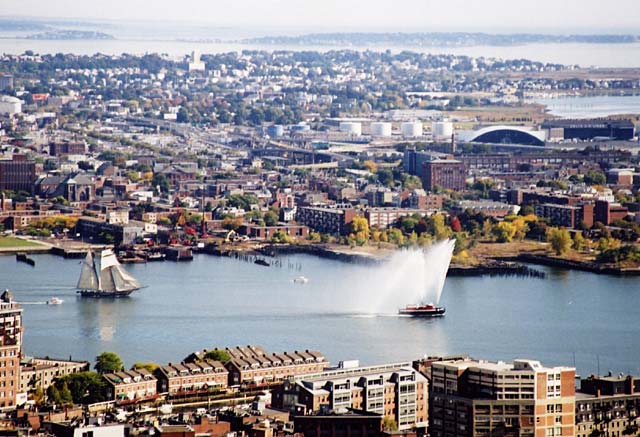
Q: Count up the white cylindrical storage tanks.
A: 4